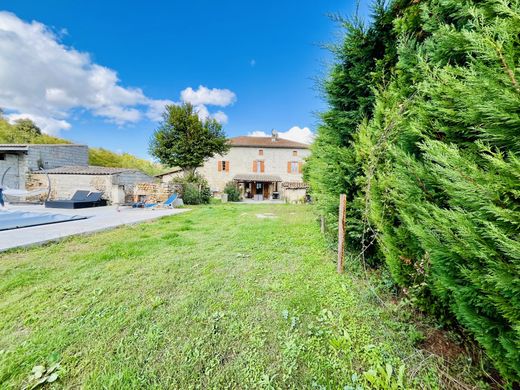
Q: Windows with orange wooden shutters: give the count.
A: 3